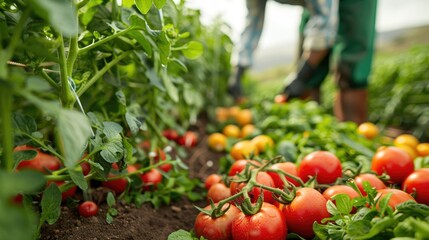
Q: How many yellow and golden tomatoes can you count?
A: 12